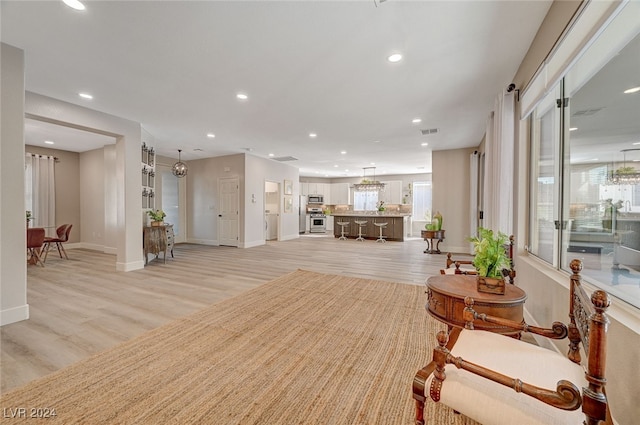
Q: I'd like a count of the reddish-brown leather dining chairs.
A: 2